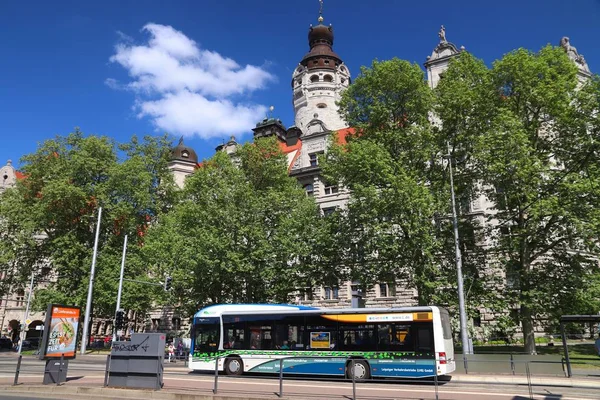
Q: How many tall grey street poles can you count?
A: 4